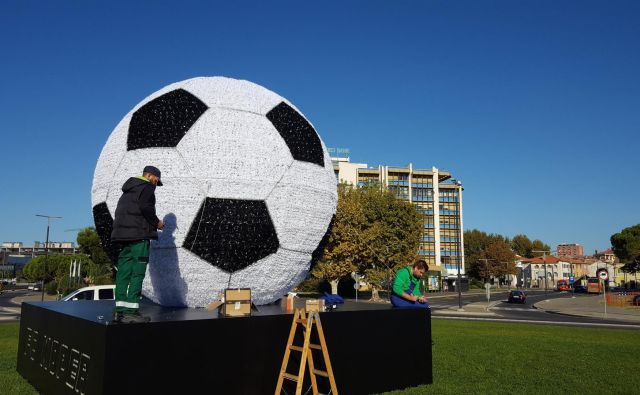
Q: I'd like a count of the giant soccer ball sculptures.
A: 1